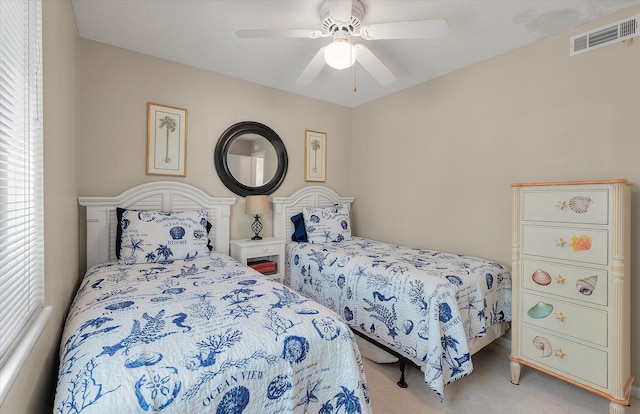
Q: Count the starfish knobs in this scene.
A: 5